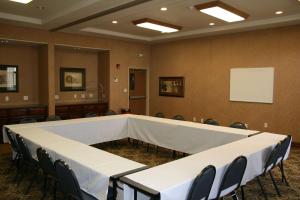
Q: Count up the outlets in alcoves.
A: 6